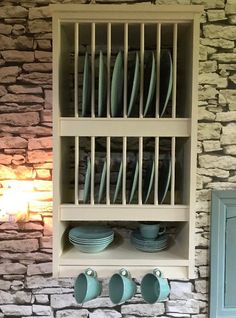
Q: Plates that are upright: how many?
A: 12